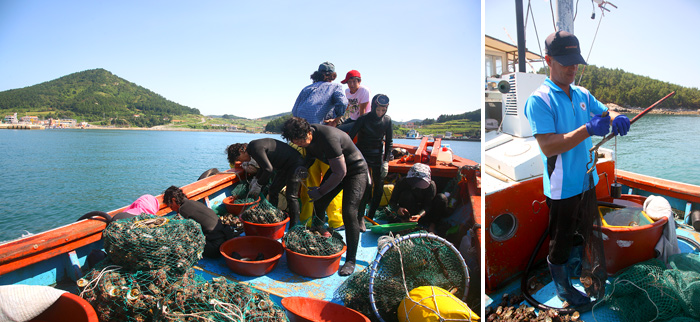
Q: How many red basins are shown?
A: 7